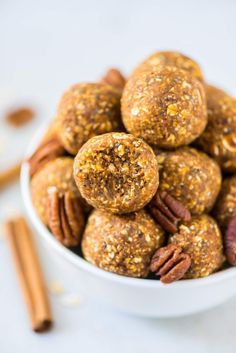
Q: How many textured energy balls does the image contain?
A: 10